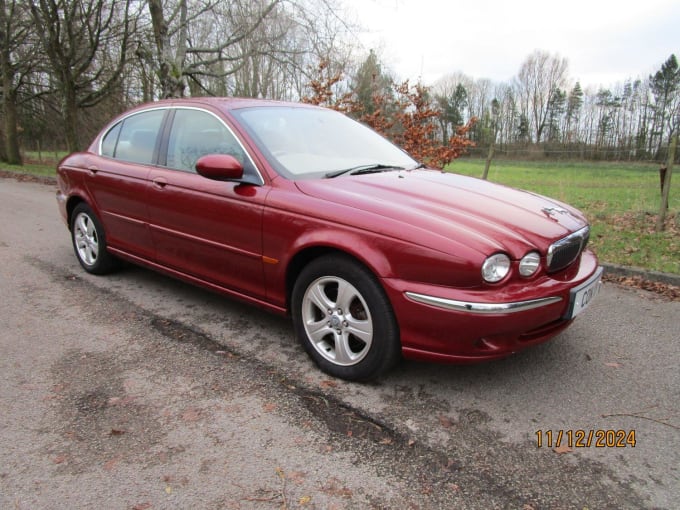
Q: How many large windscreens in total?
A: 1